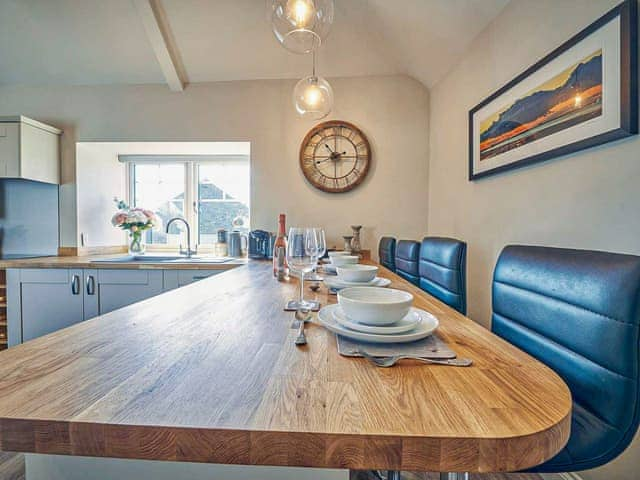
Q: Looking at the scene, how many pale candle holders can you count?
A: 2